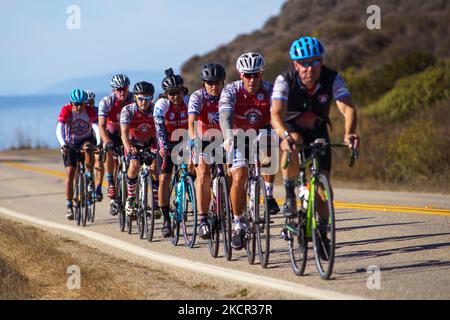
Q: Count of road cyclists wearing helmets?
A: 8